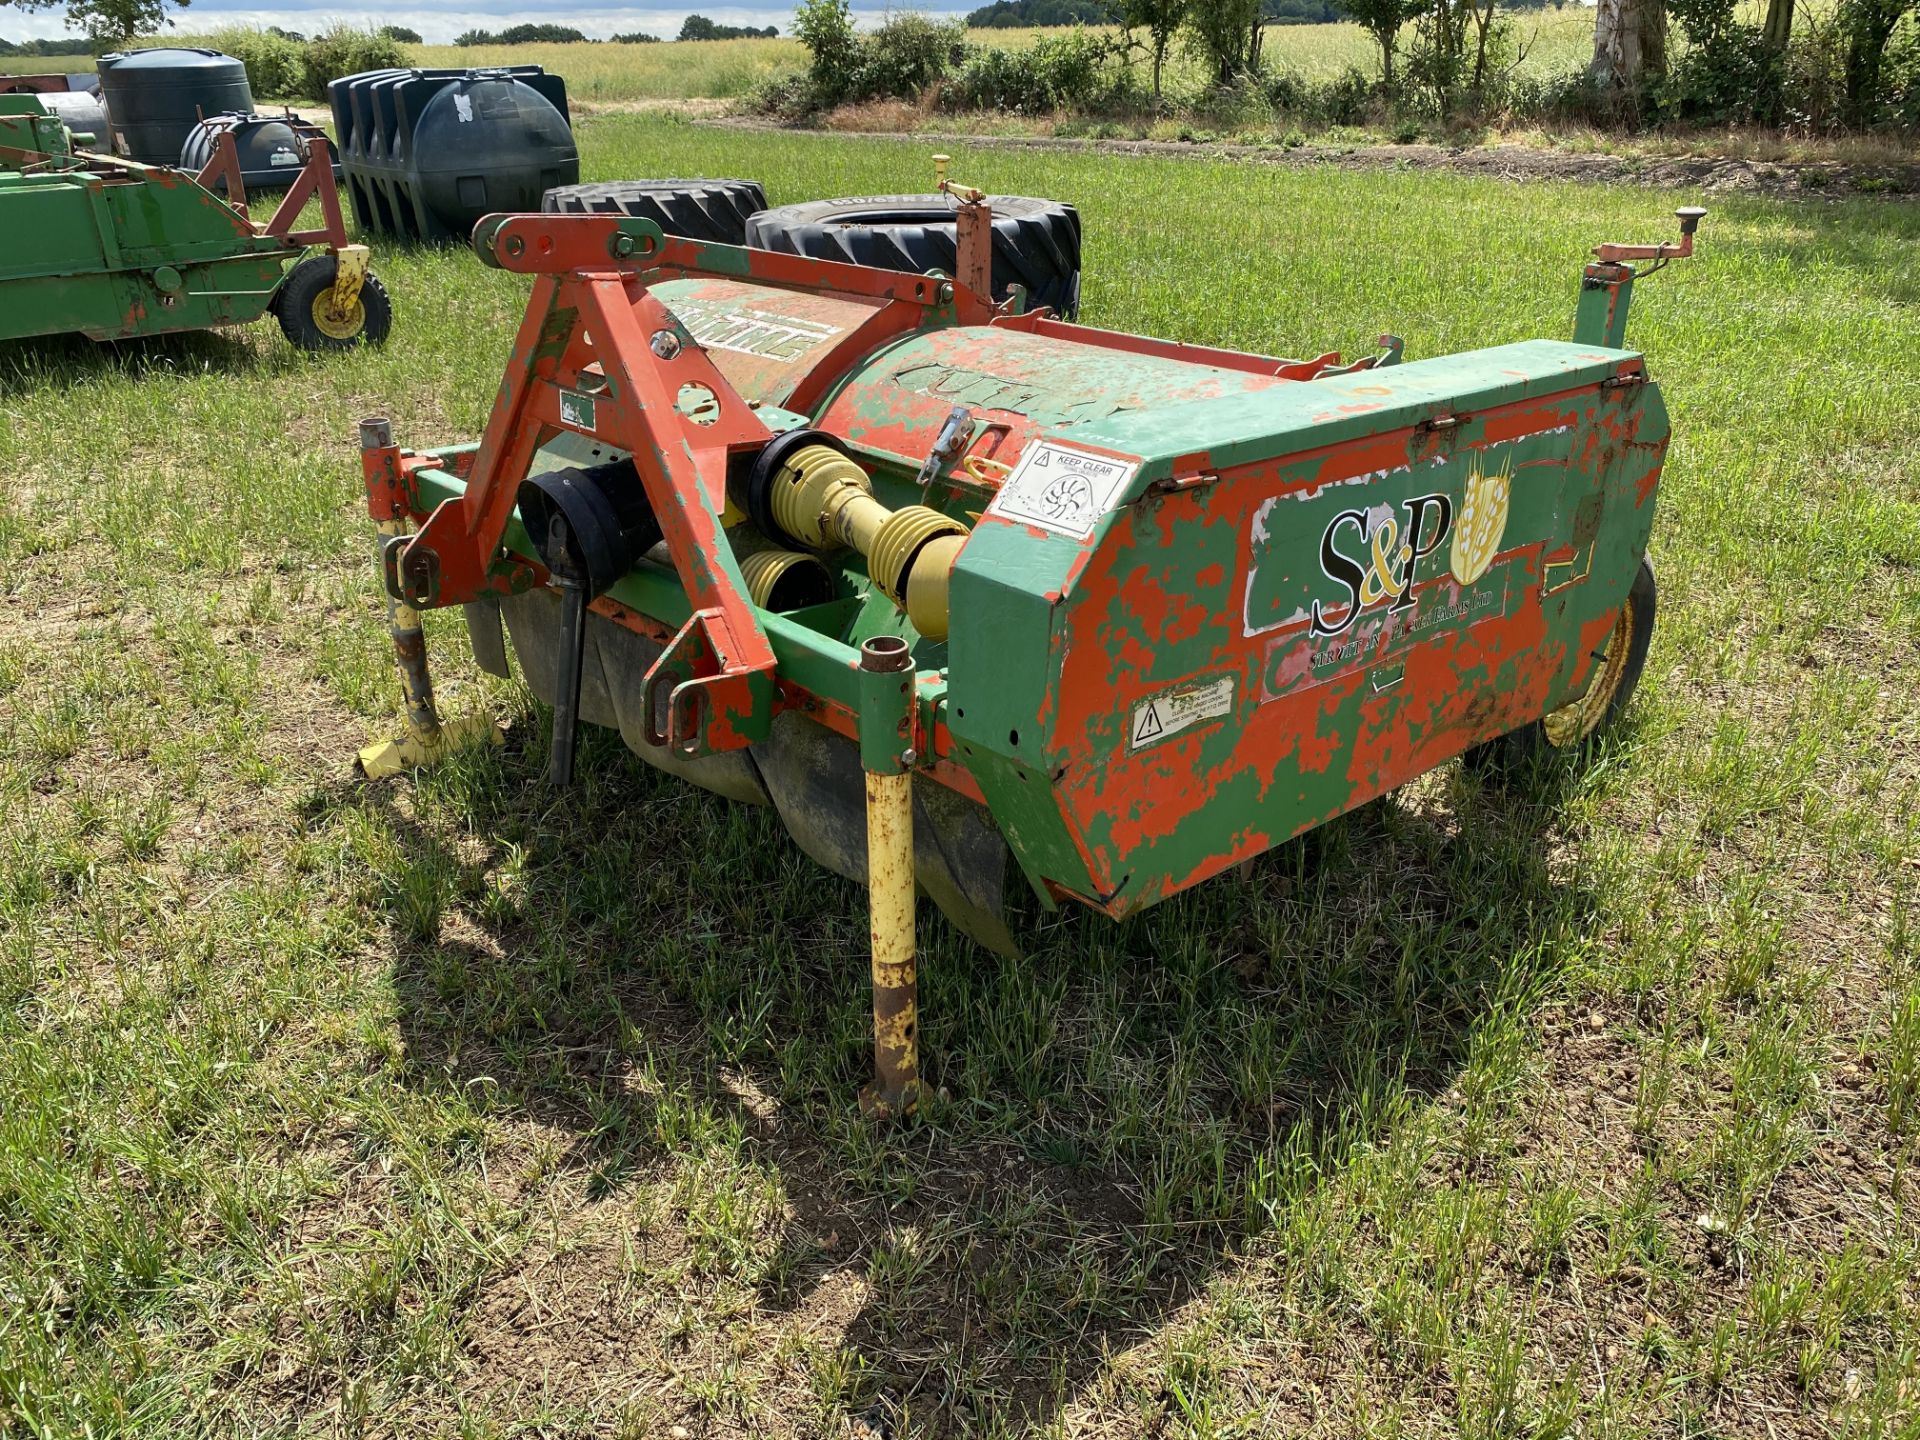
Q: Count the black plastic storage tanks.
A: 3